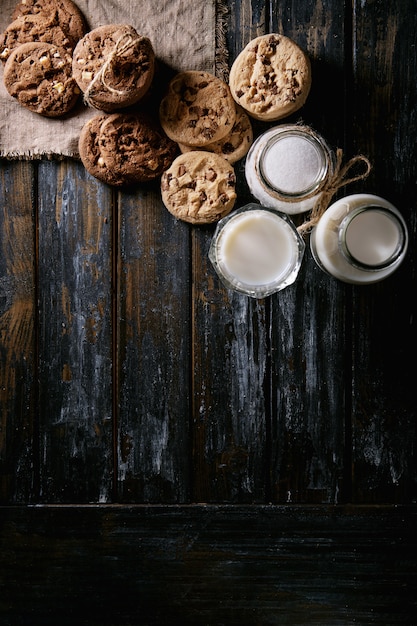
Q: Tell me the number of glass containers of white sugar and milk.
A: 3